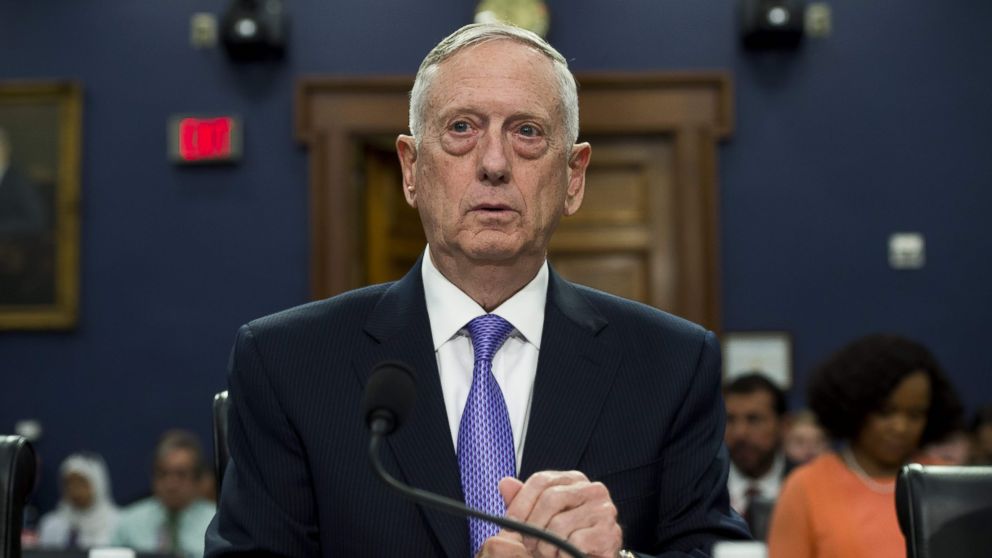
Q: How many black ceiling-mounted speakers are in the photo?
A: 2